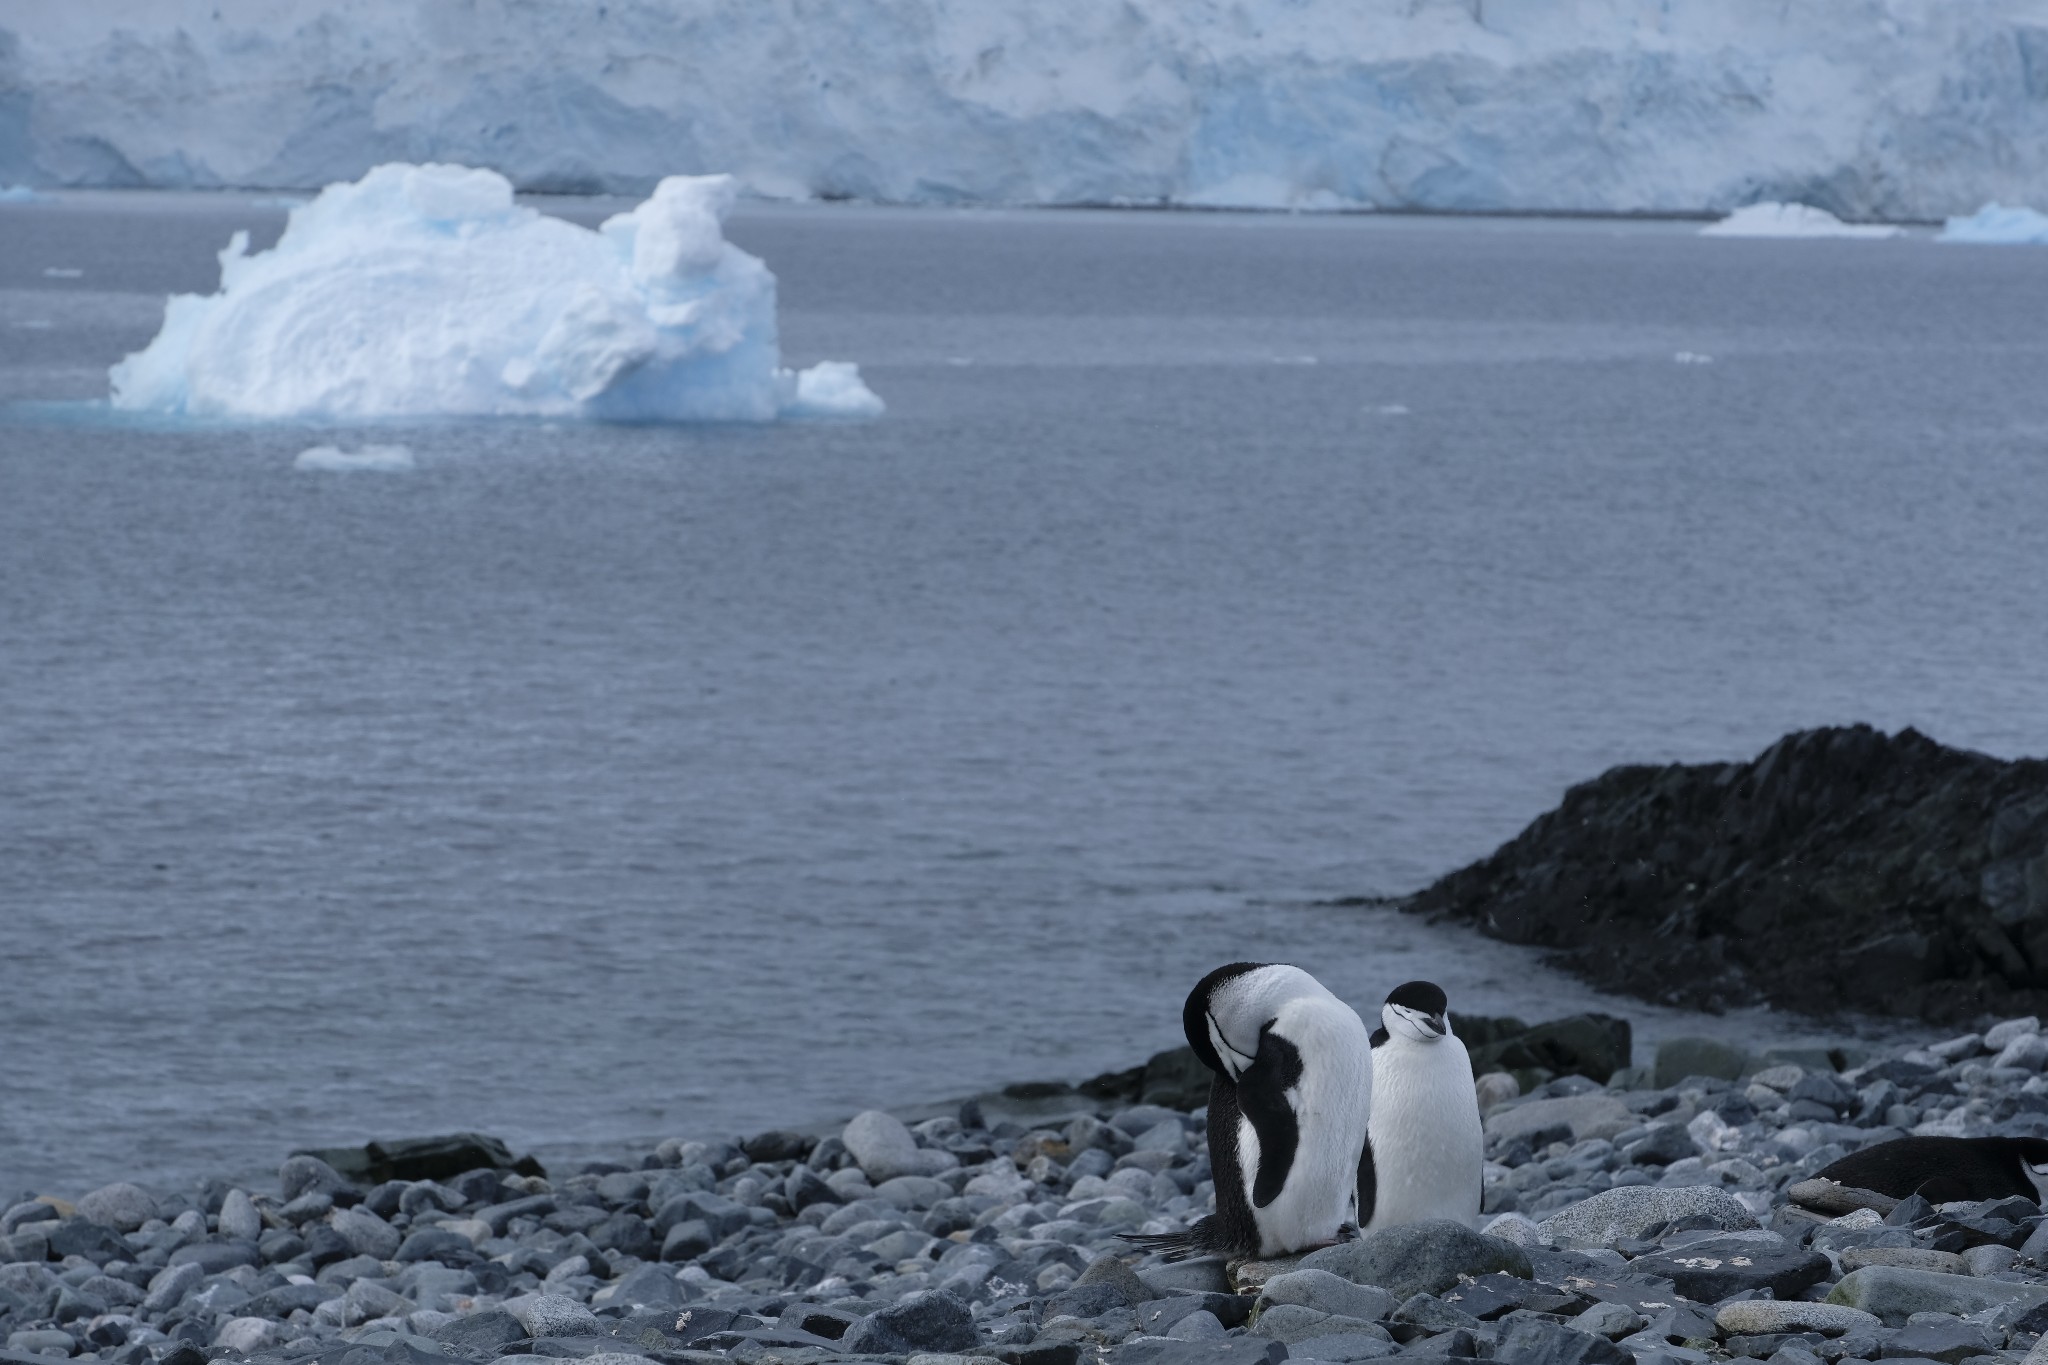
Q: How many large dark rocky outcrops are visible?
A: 1